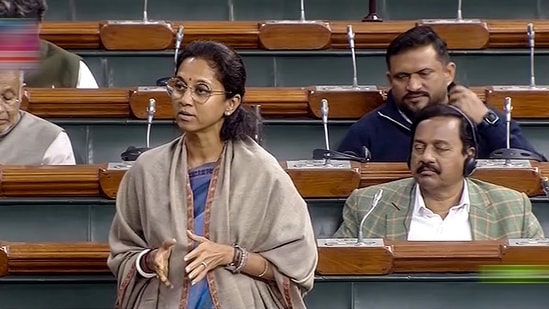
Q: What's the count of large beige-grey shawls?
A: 1